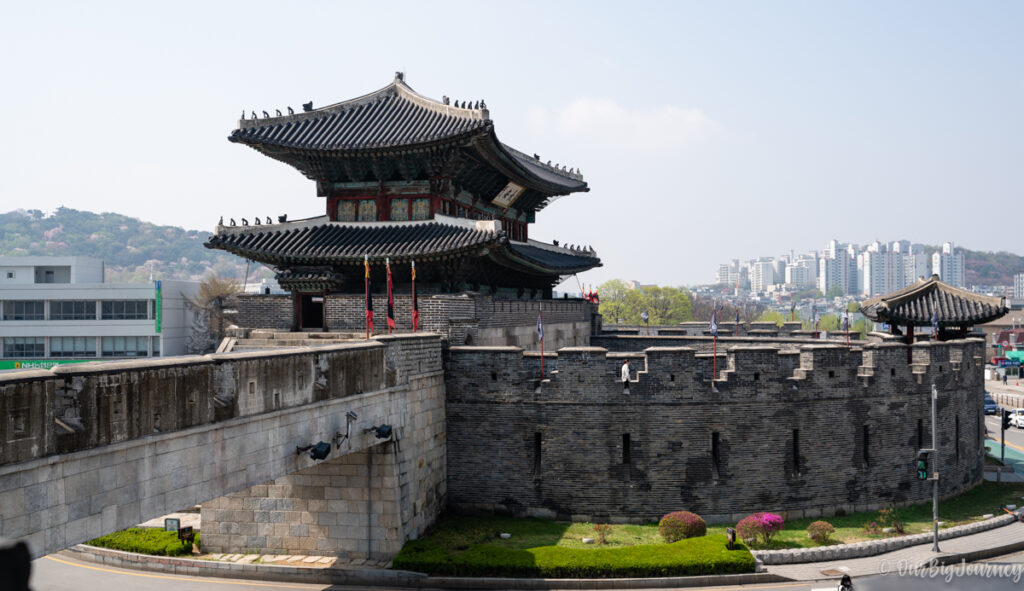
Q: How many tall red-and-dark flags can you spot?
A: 3